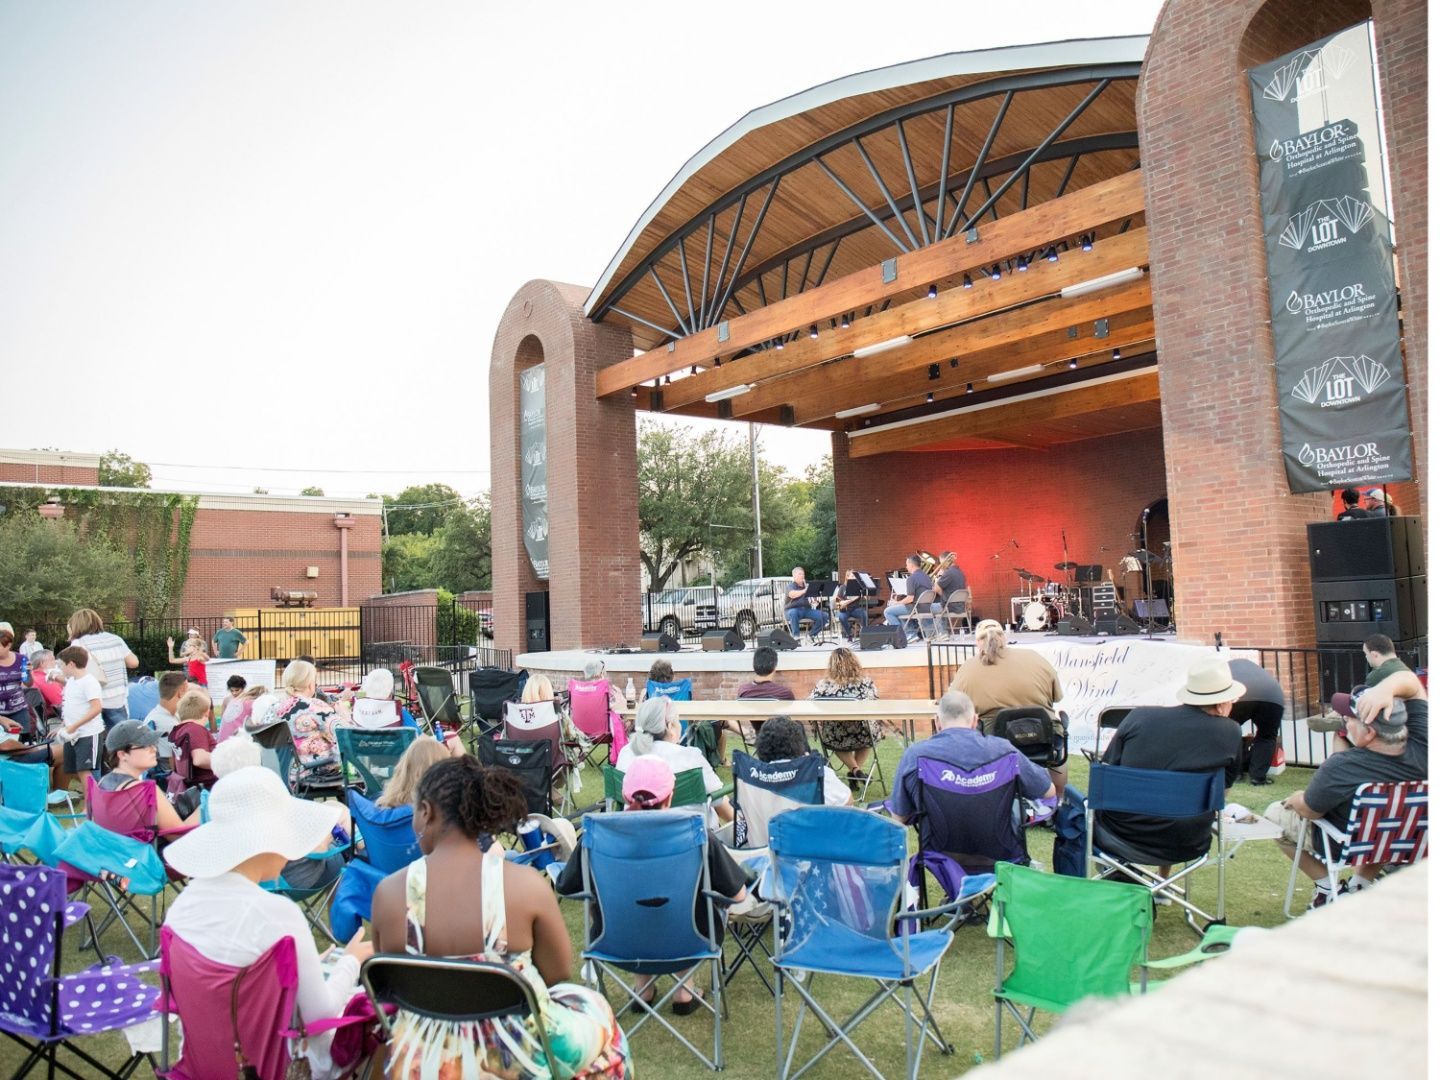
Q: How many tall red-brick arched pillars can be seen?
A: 2